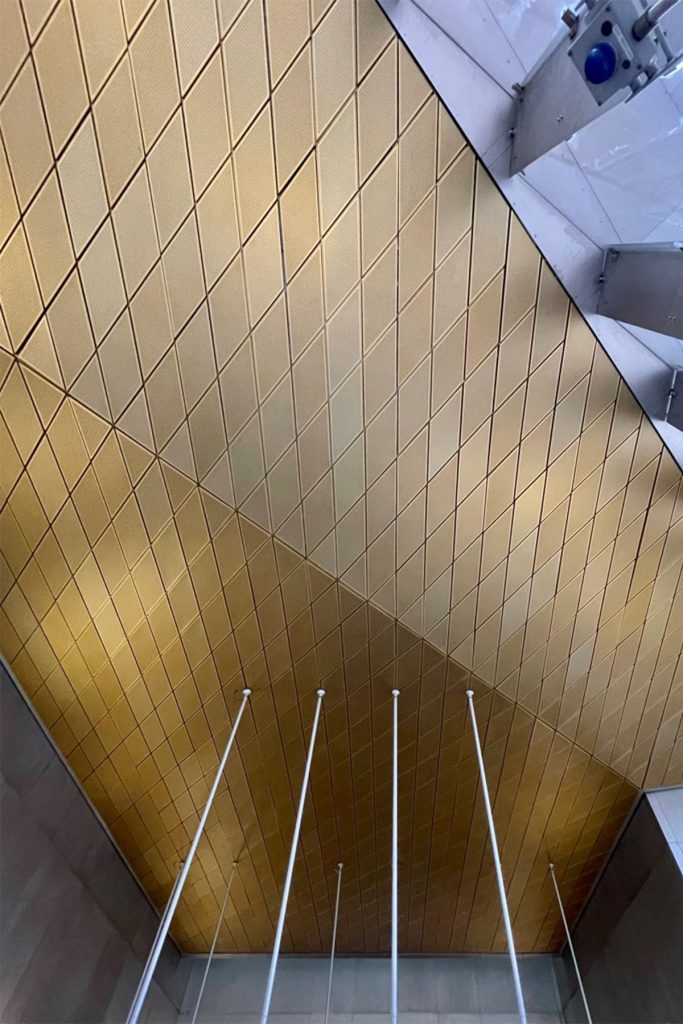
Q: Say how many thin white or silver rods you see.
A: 8